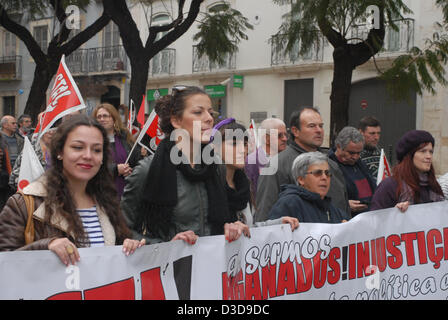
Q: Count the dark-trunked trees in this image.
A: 3